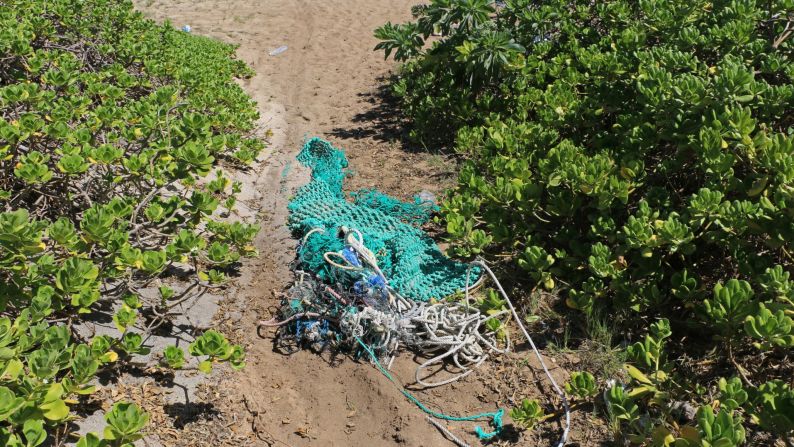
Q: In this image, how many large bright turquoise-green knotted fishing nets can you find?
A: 1